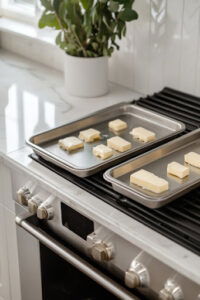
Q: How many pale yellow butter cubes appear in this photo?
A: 9